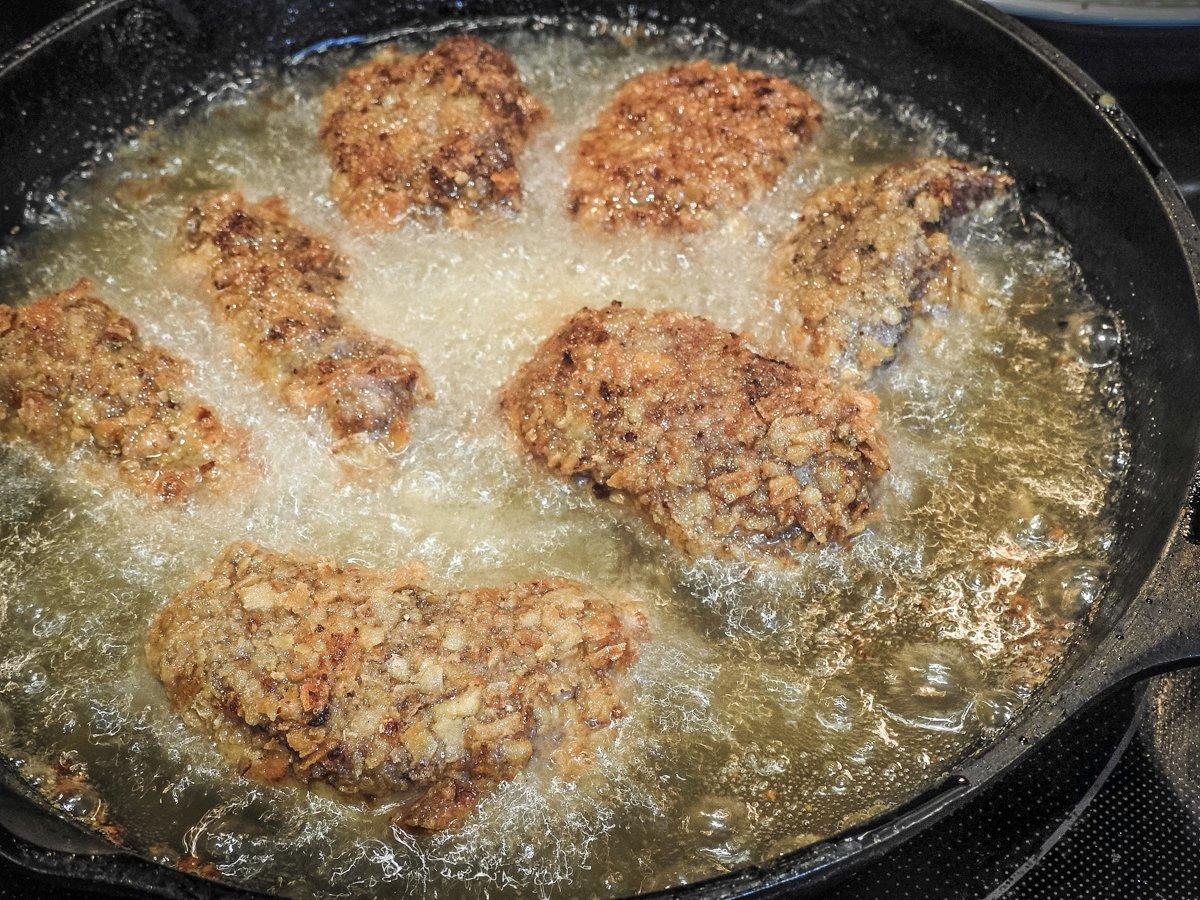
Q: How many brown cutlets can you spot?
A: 7